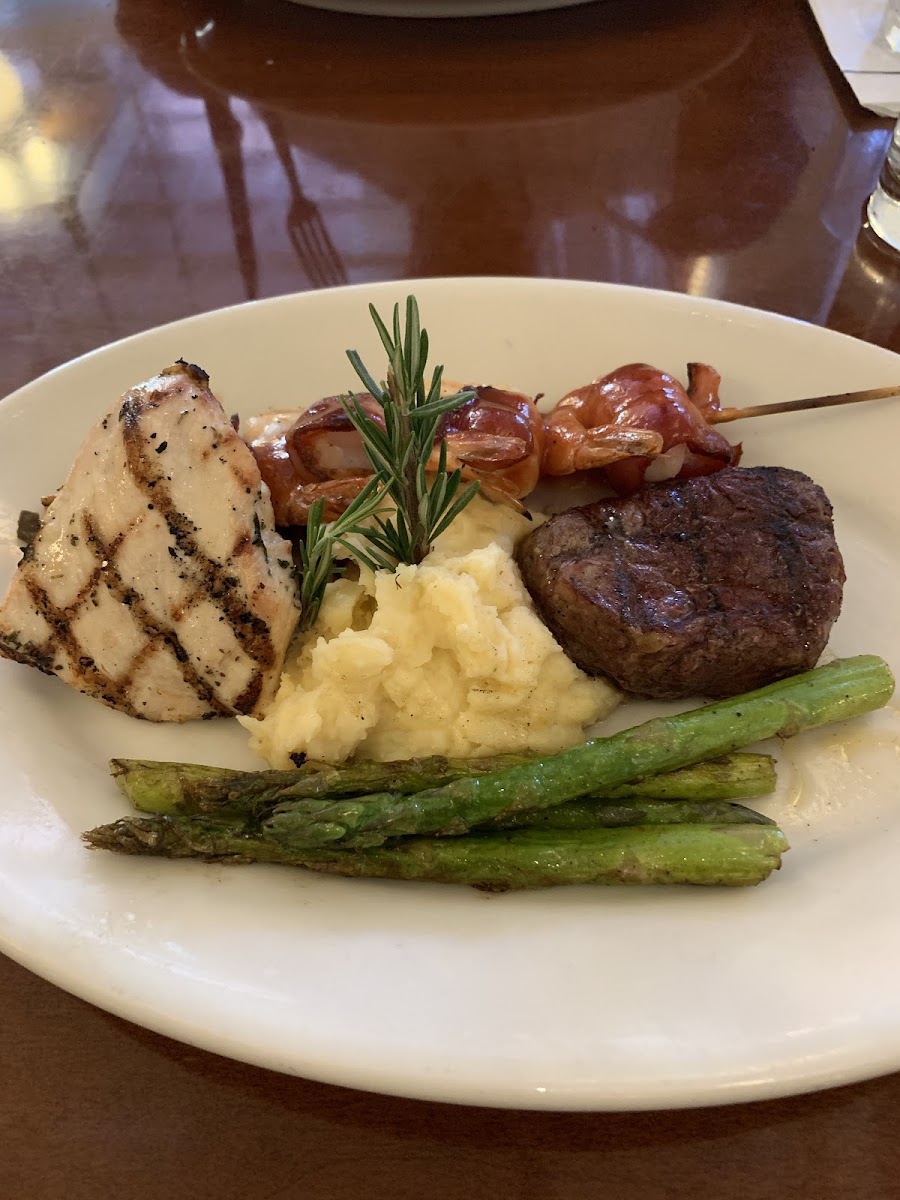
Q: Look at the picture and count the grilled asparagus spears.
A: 4